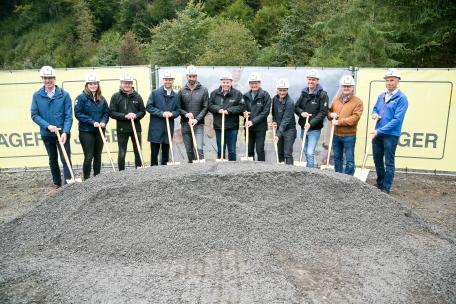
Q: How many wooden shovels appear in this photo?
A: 11